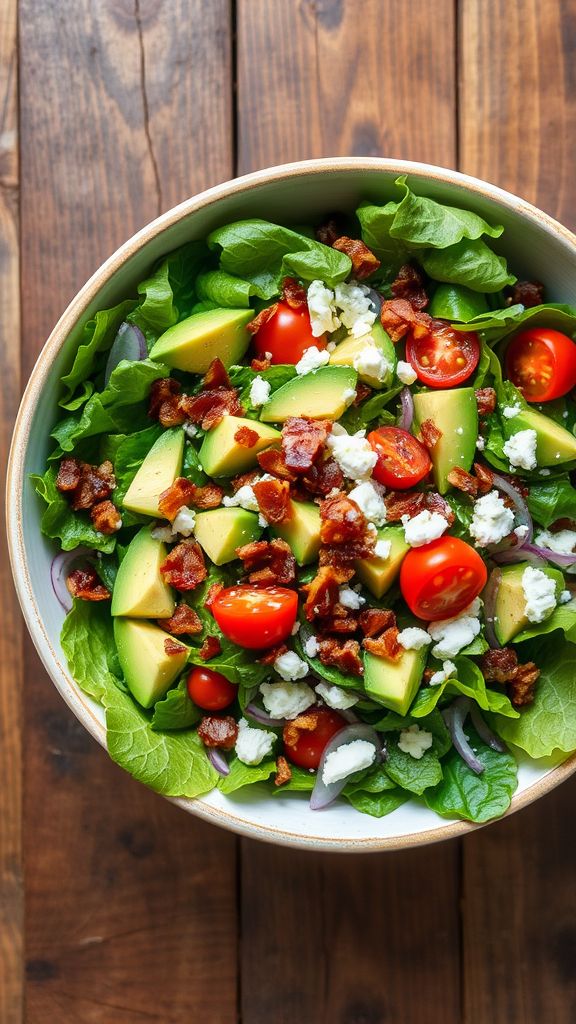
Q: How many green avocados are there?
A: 14